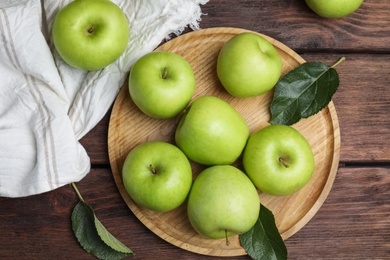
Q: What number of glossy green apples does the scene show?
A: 8